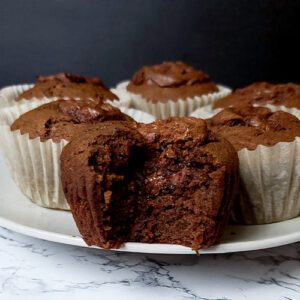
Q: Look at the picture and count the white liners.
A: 5